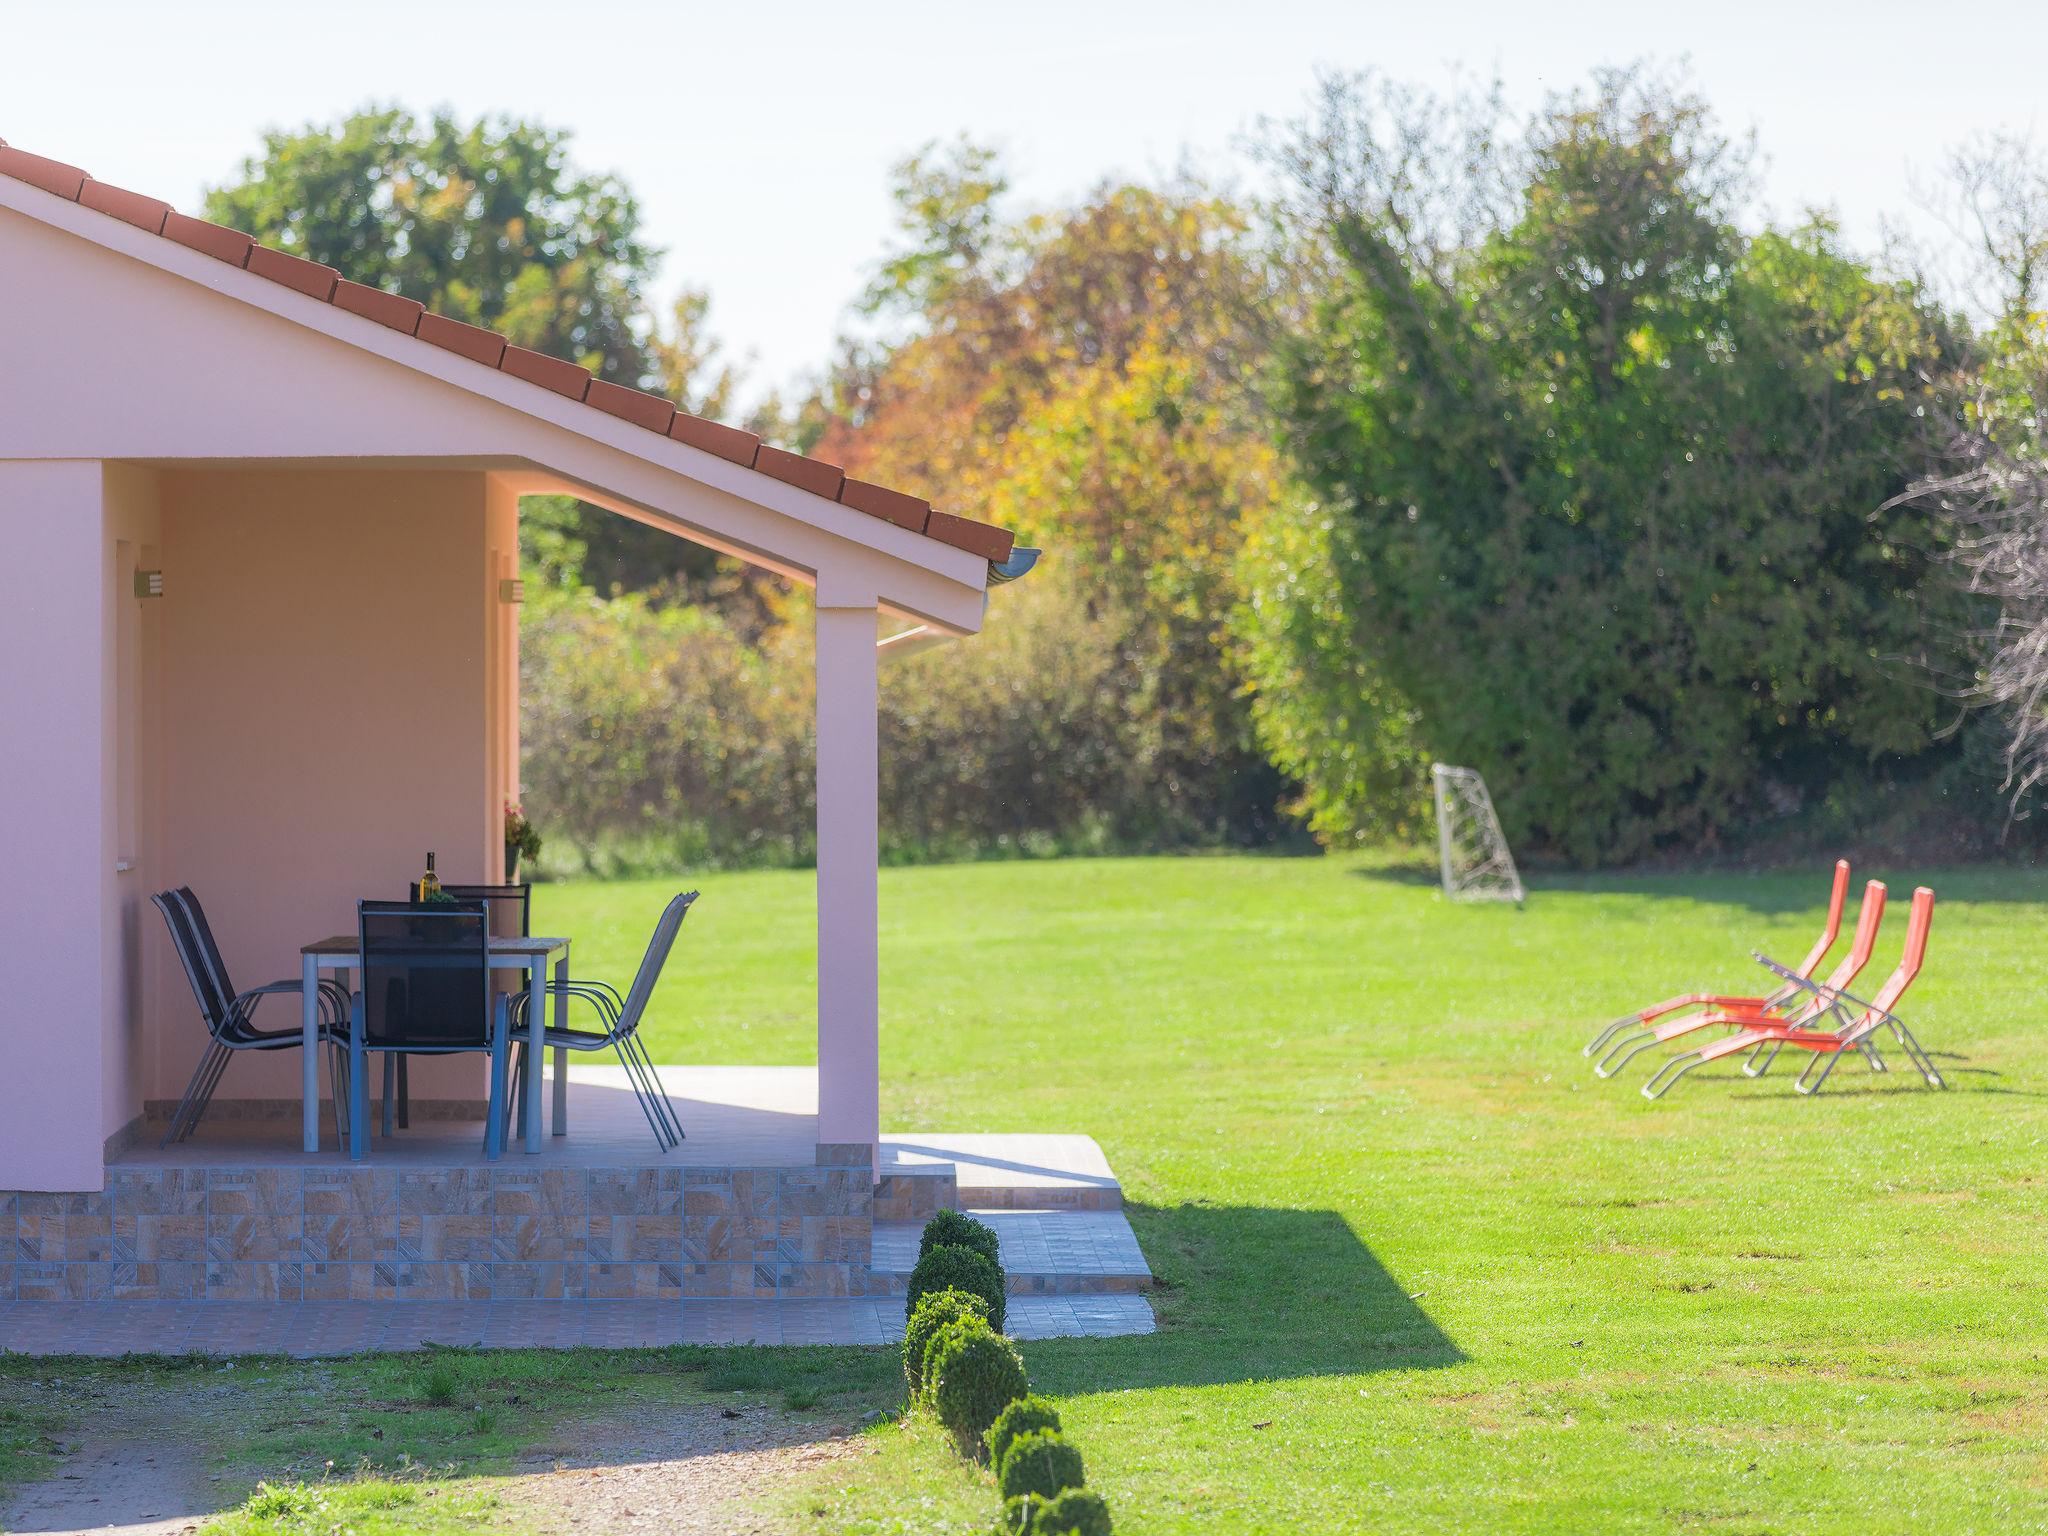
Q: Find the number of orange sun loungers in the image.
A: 3